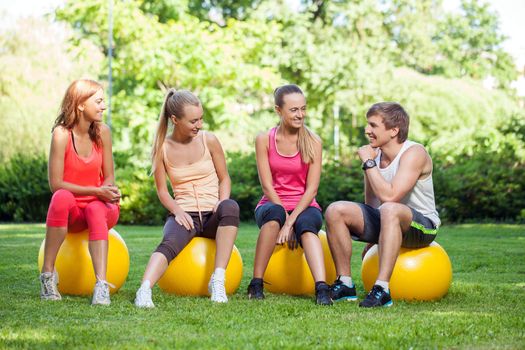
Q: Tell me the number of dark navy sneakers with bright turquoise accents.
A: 2